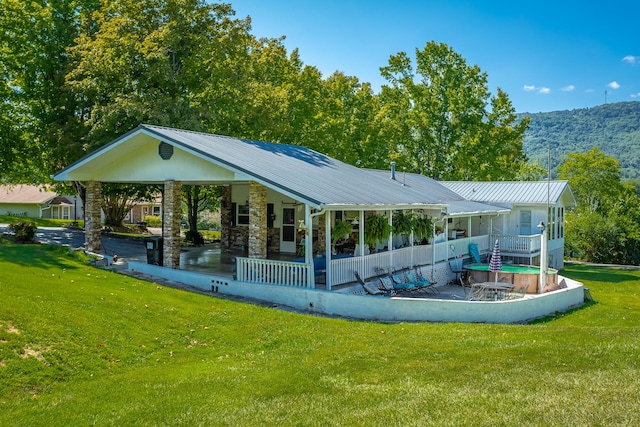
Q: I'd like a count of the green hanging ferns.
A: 4